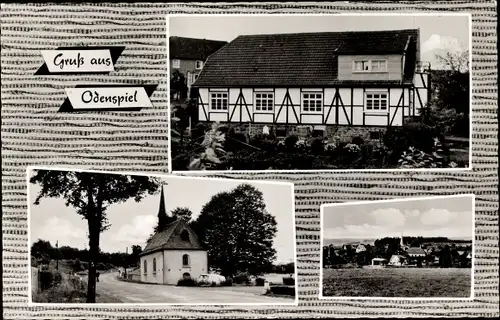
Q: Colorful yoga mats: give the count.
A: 0